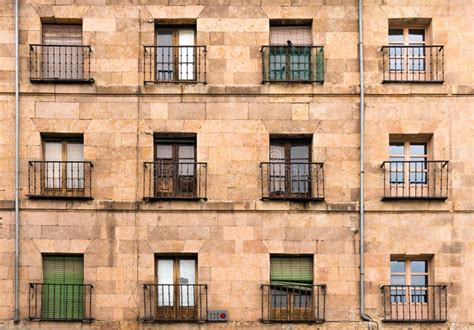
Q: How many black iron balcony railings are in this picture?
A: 12